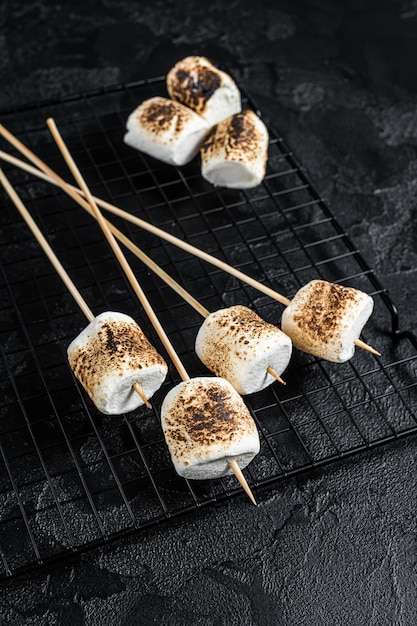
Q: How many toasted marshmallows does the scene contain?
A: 7